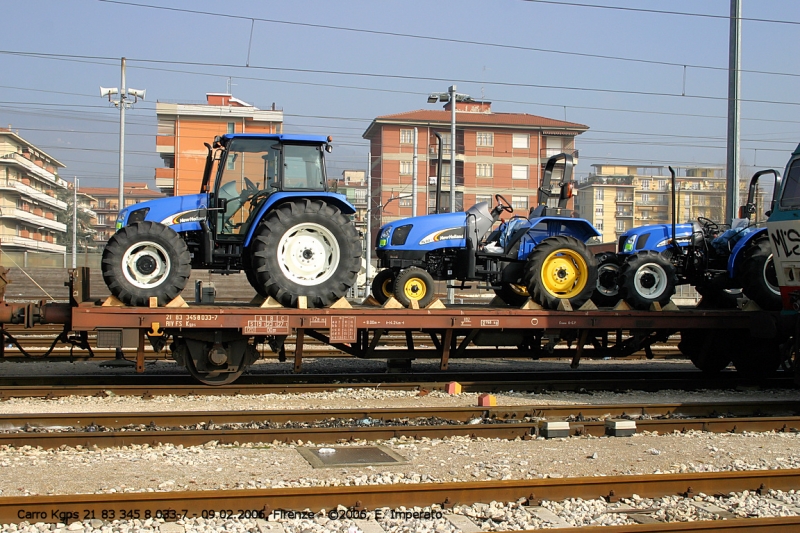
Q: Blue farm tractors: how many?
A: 3